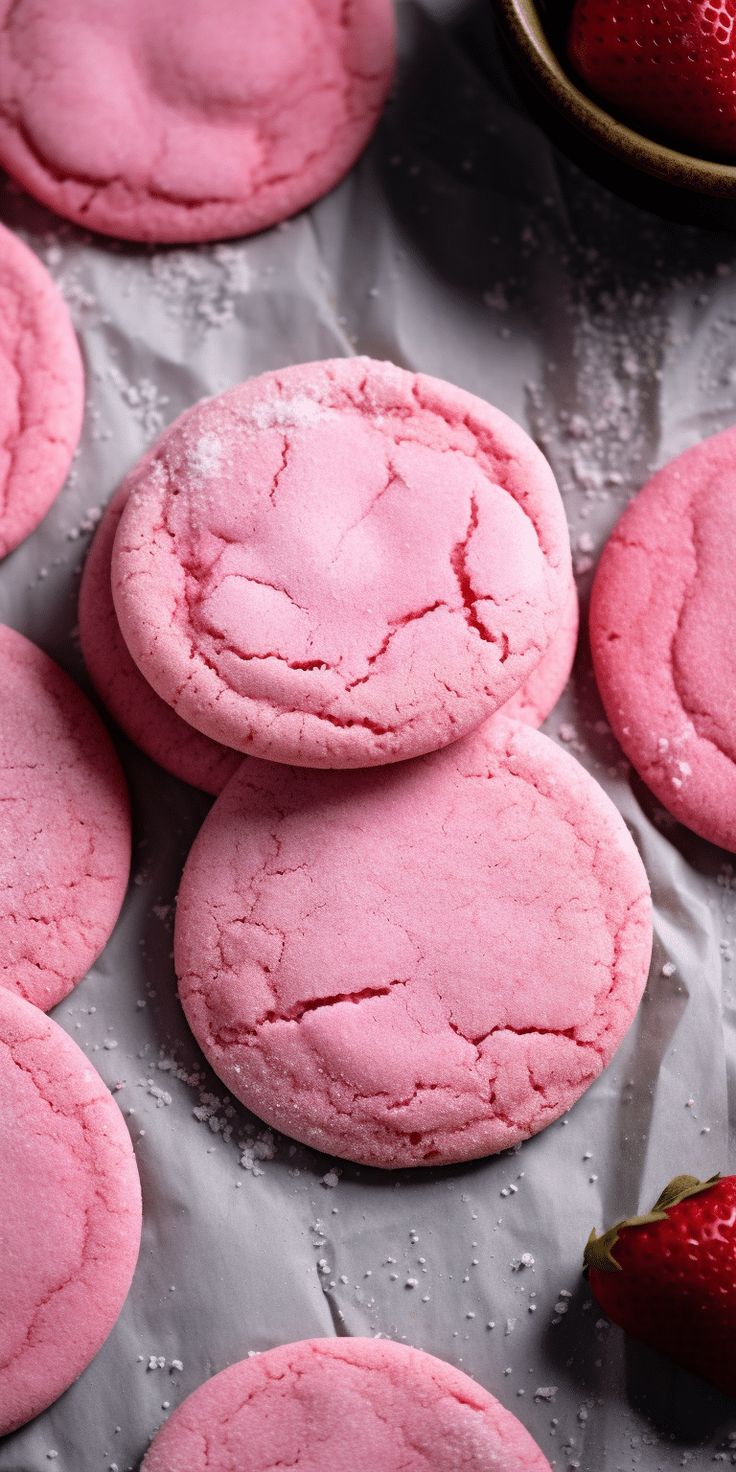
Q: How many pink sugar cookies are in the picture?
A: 9